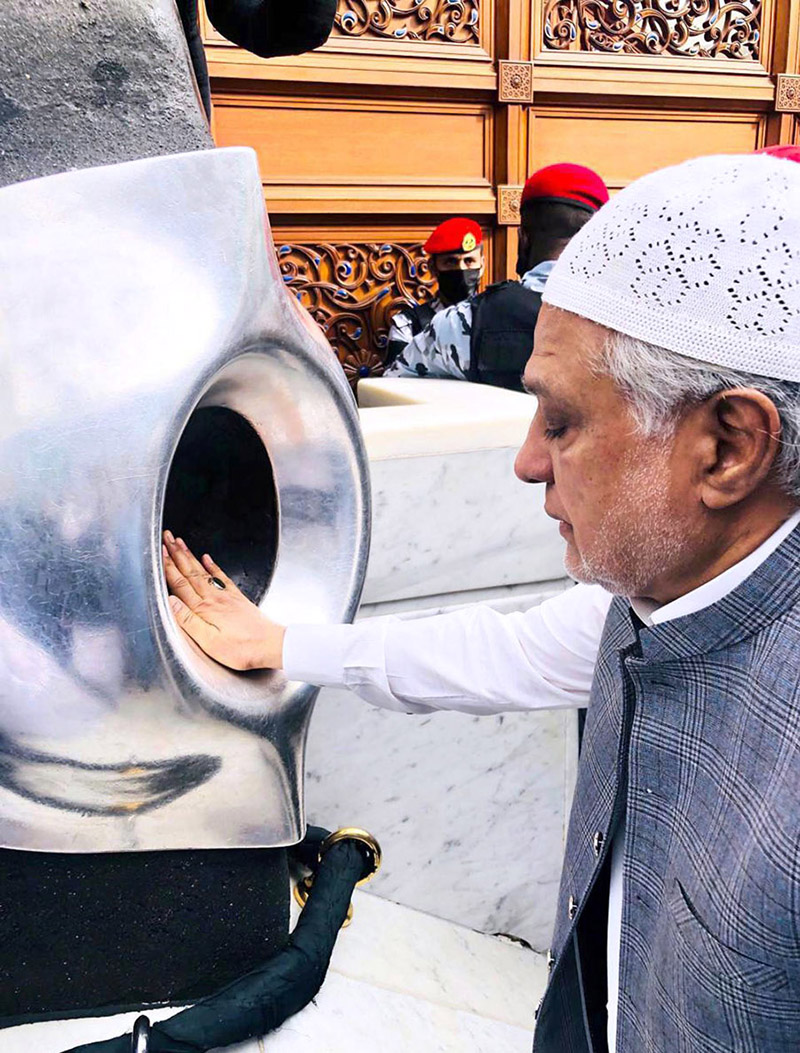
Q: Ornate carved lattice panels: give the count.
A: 3